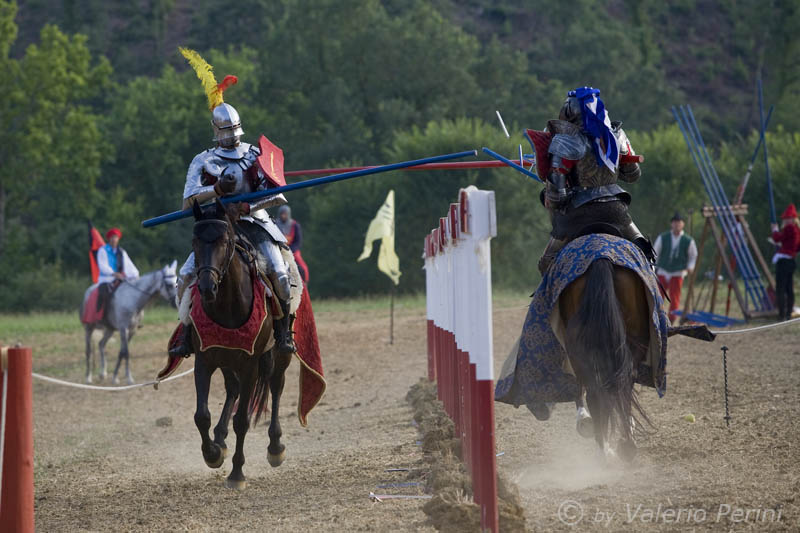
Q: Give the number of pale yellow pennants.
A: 1